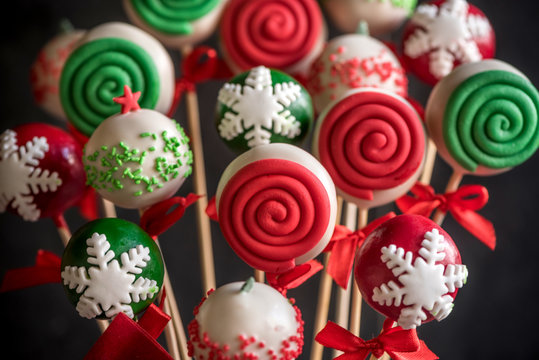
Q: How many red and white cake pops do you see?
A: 9